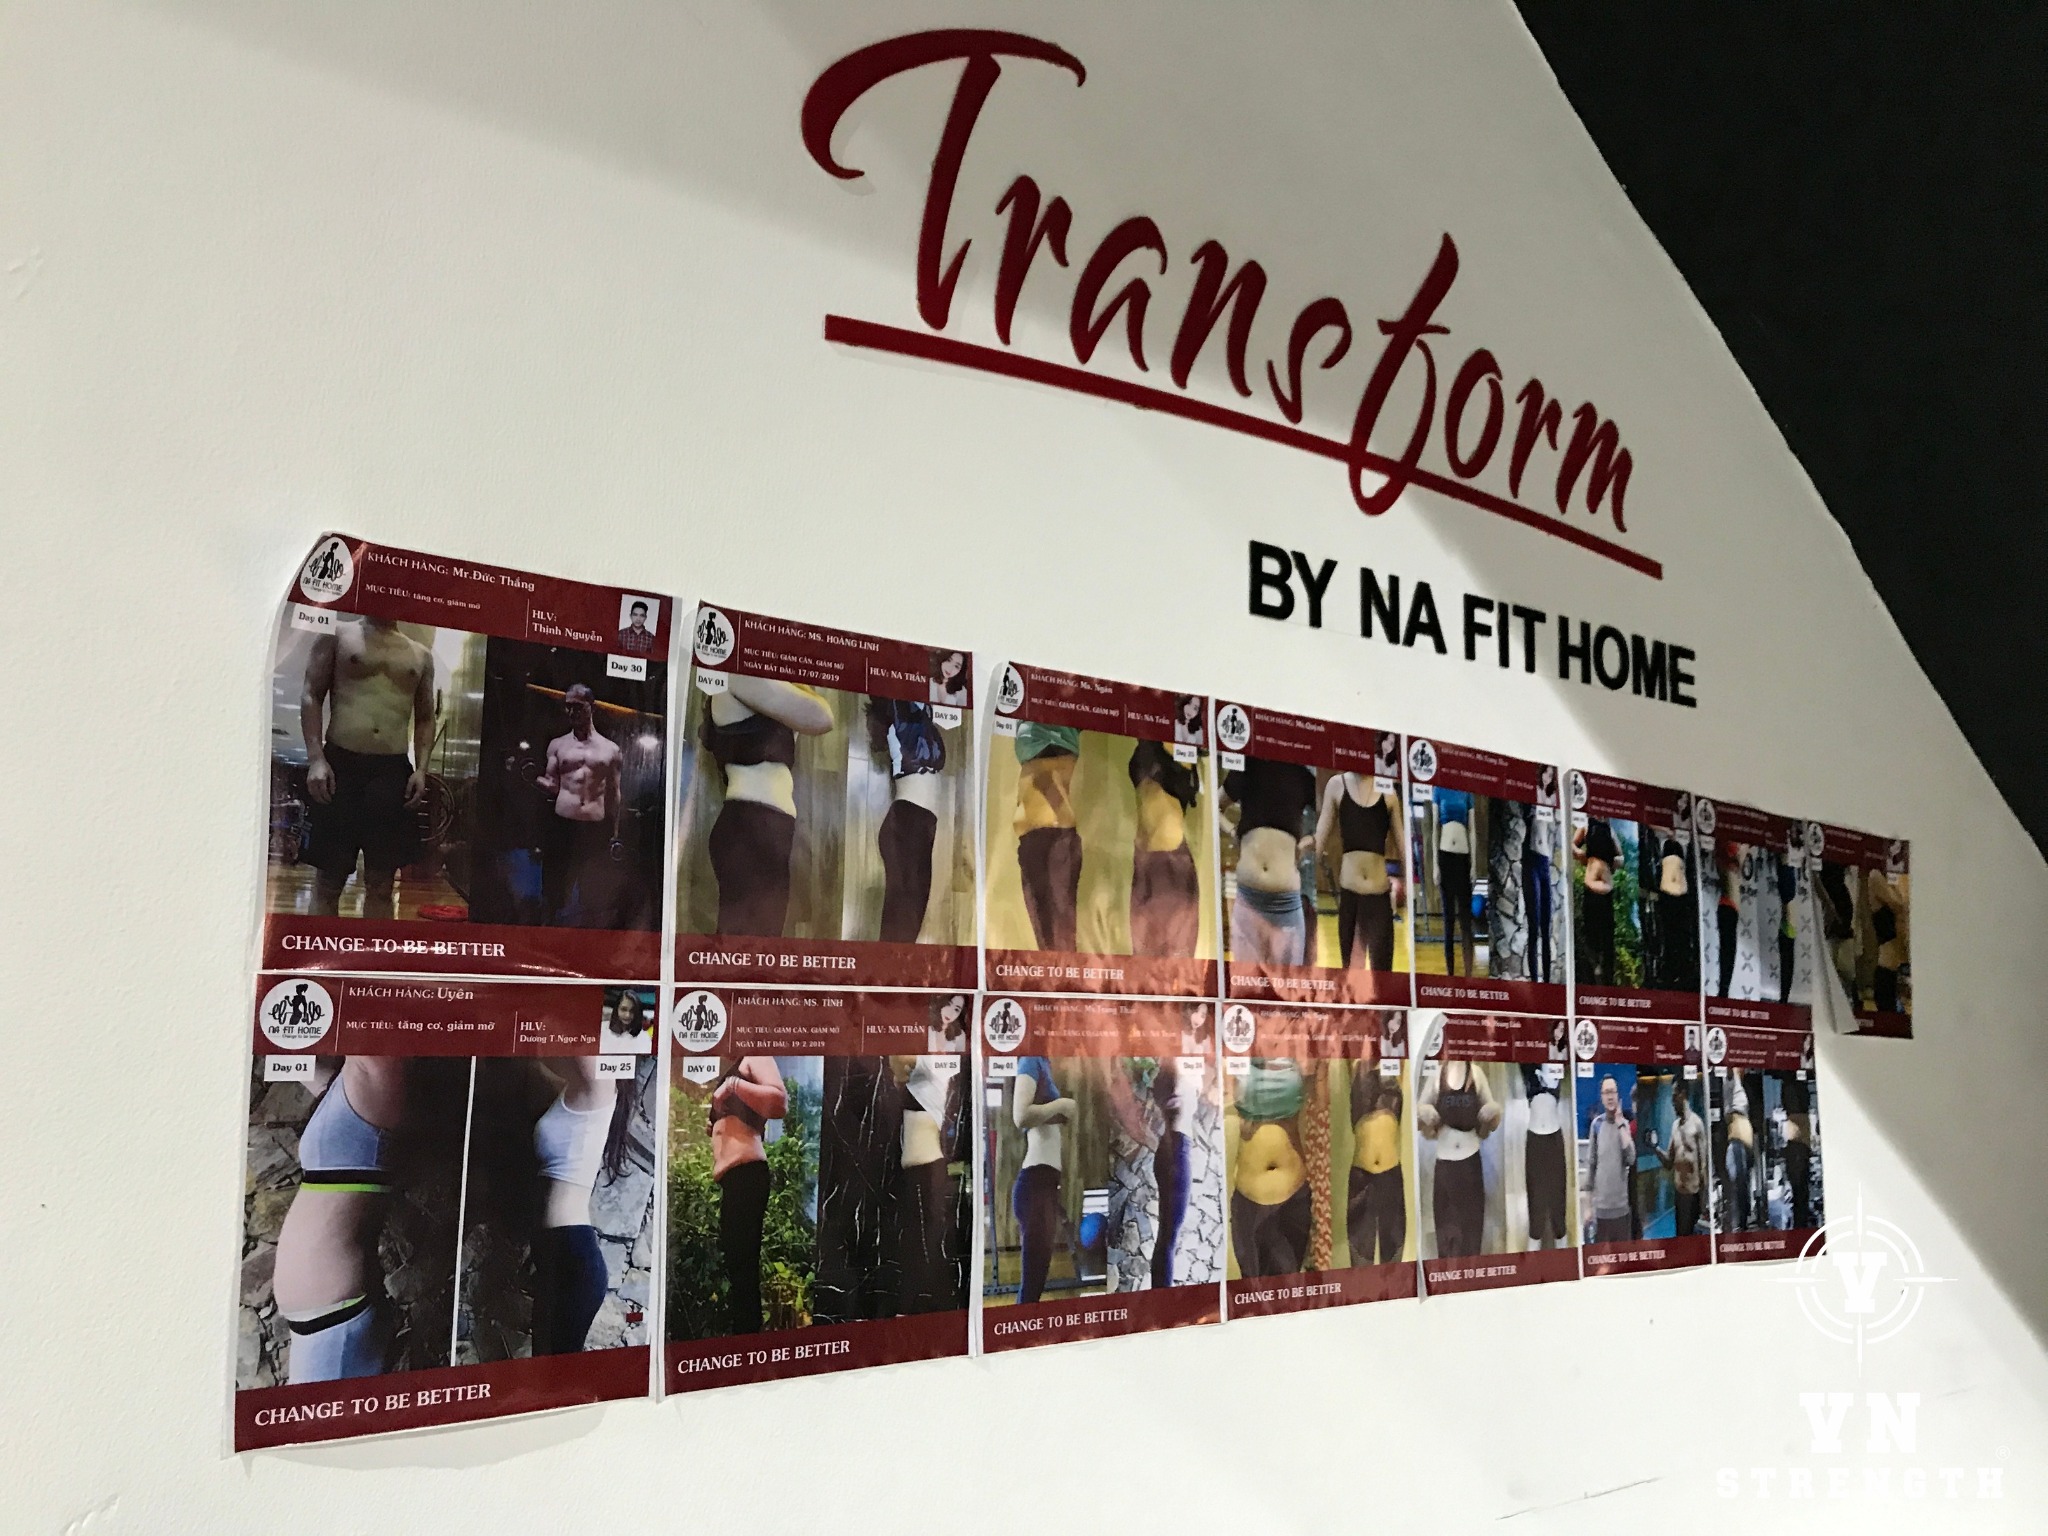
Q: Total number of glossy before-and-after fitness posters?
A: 15